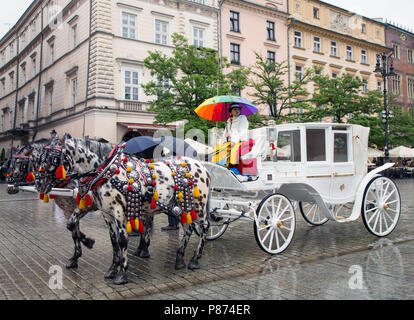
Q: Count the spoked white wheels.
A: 4